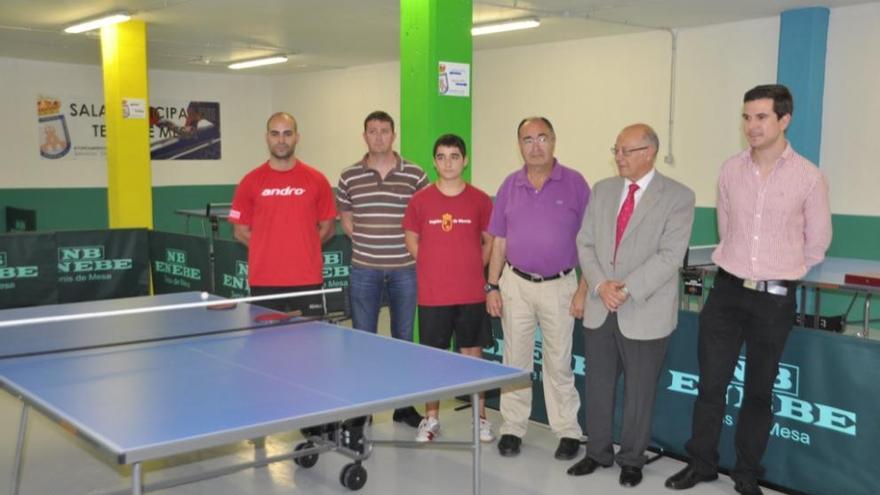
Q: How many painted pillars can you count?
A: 3